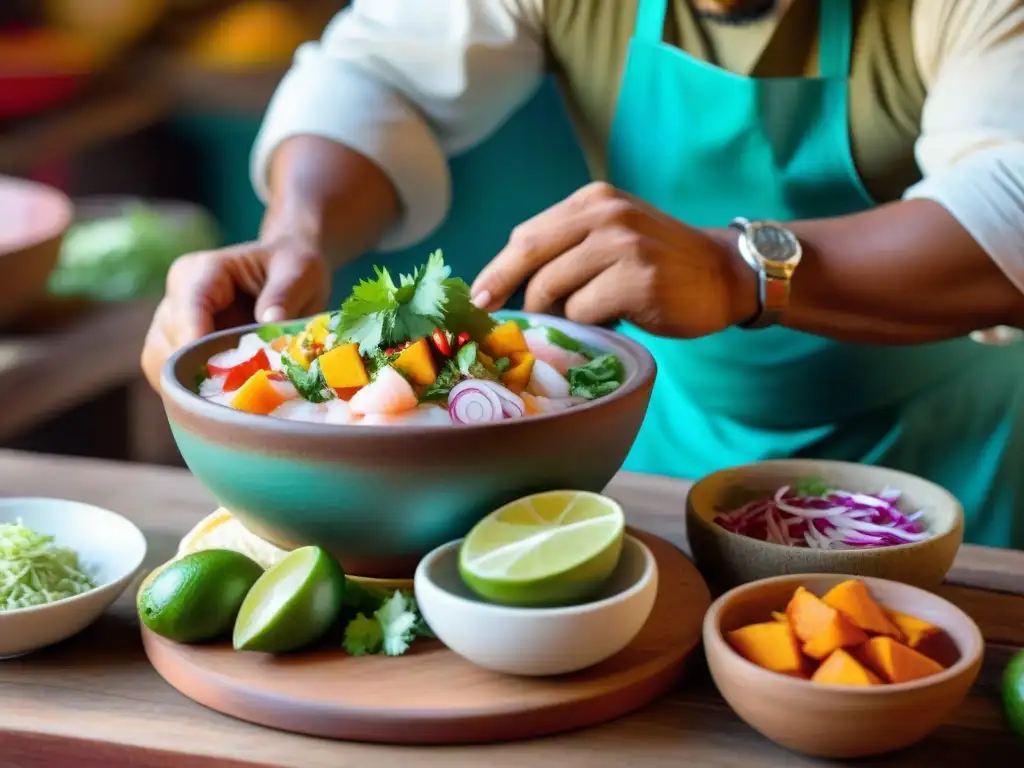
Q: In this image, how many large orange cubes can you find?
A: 6